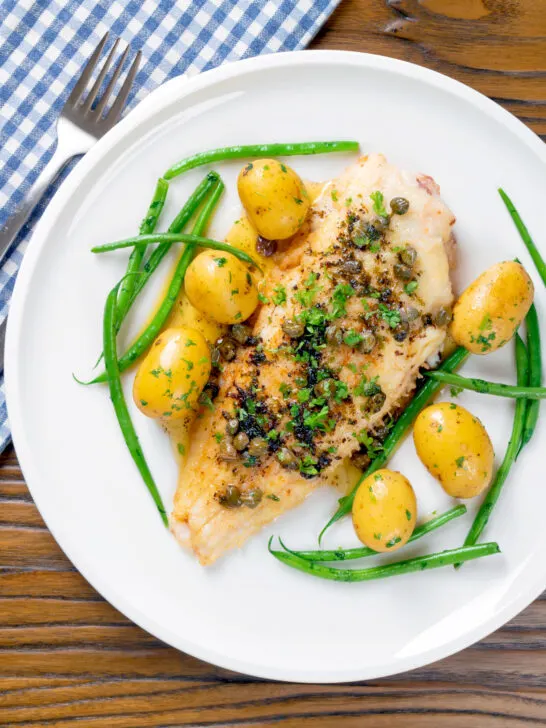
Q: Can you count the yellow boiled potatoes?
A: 6